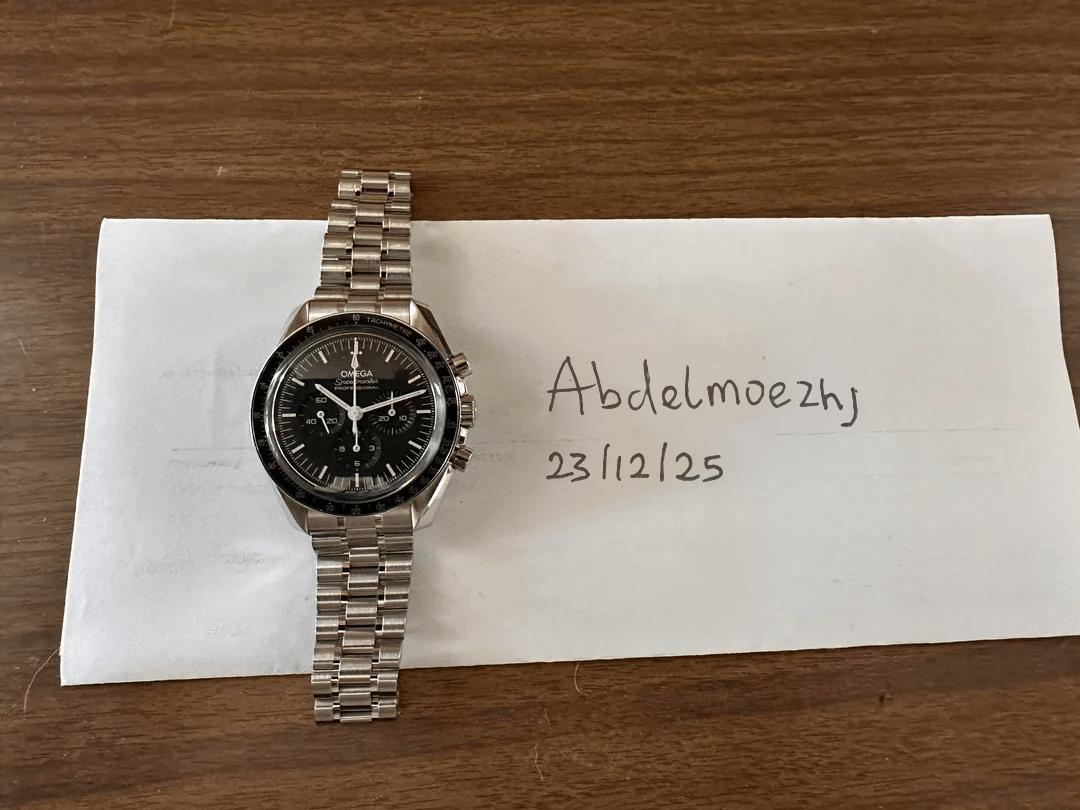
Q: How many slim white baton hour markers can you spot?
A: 12